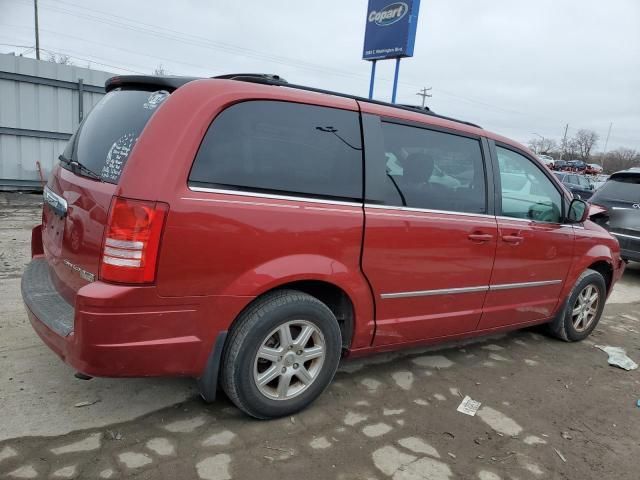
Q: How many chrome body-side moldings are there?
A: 2